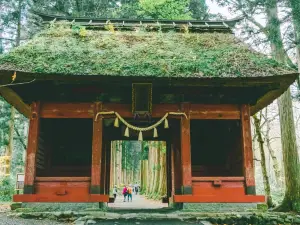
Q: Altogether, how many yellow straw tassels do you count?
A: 5